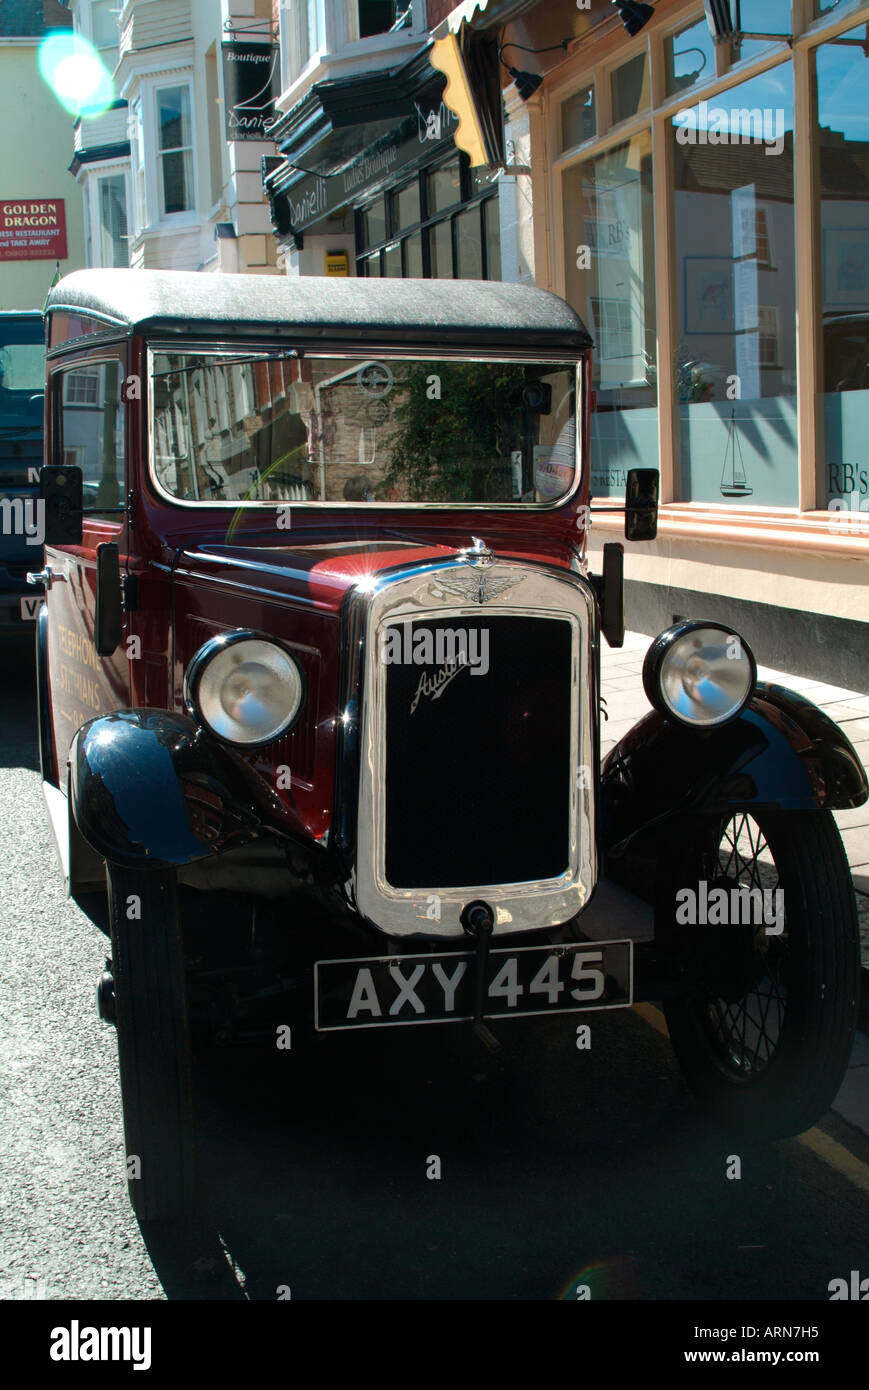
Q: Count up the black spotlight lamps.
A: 2